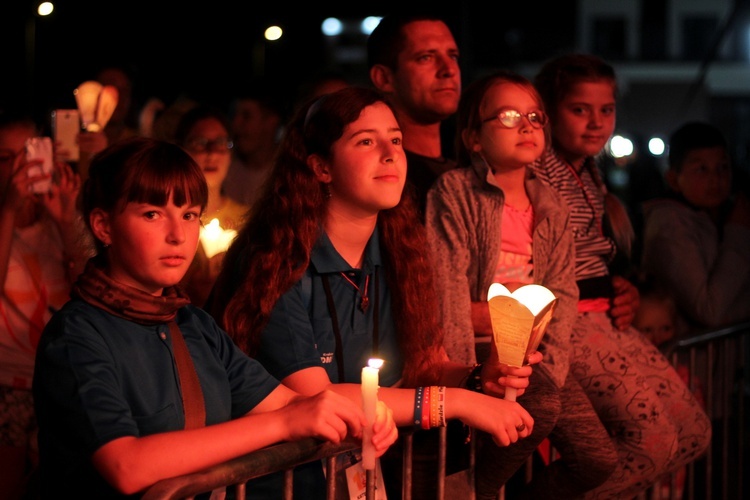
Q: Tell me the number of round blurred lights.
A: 6